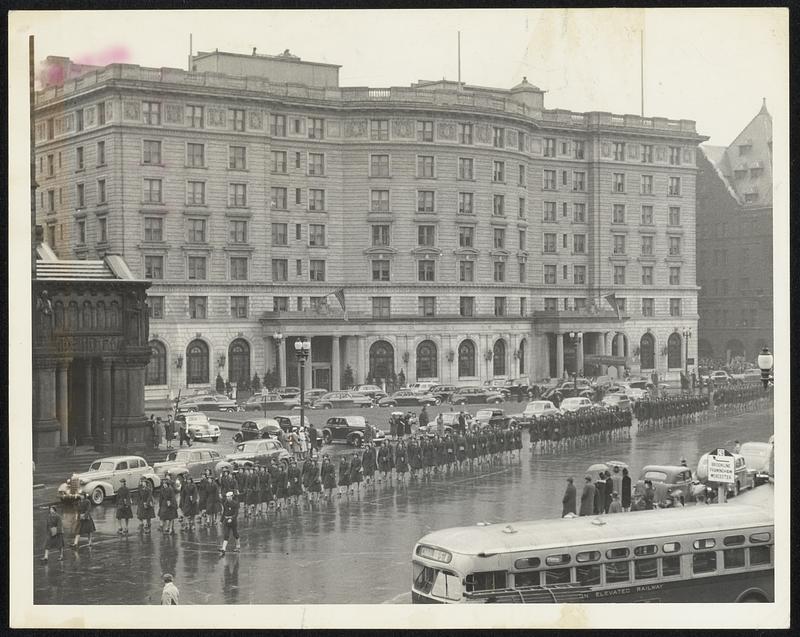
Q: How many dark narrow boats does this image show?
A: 0